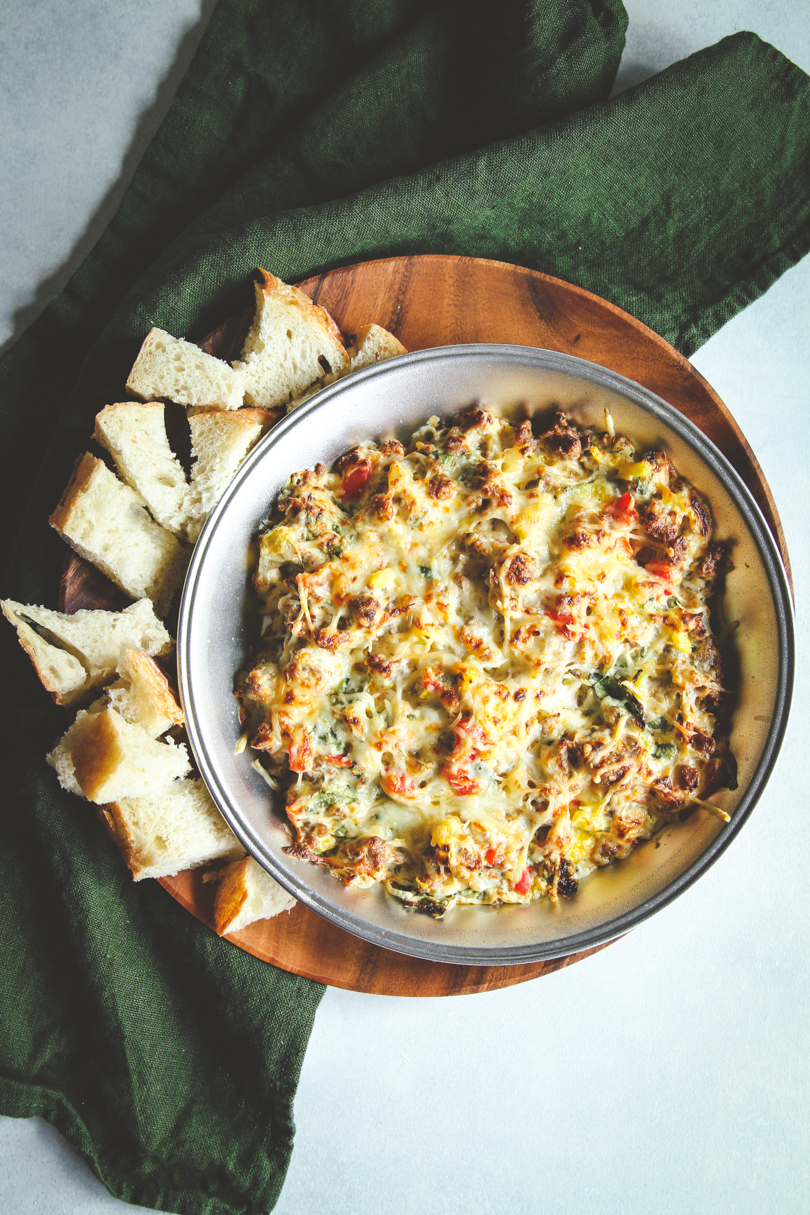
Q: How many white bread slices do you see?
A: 11